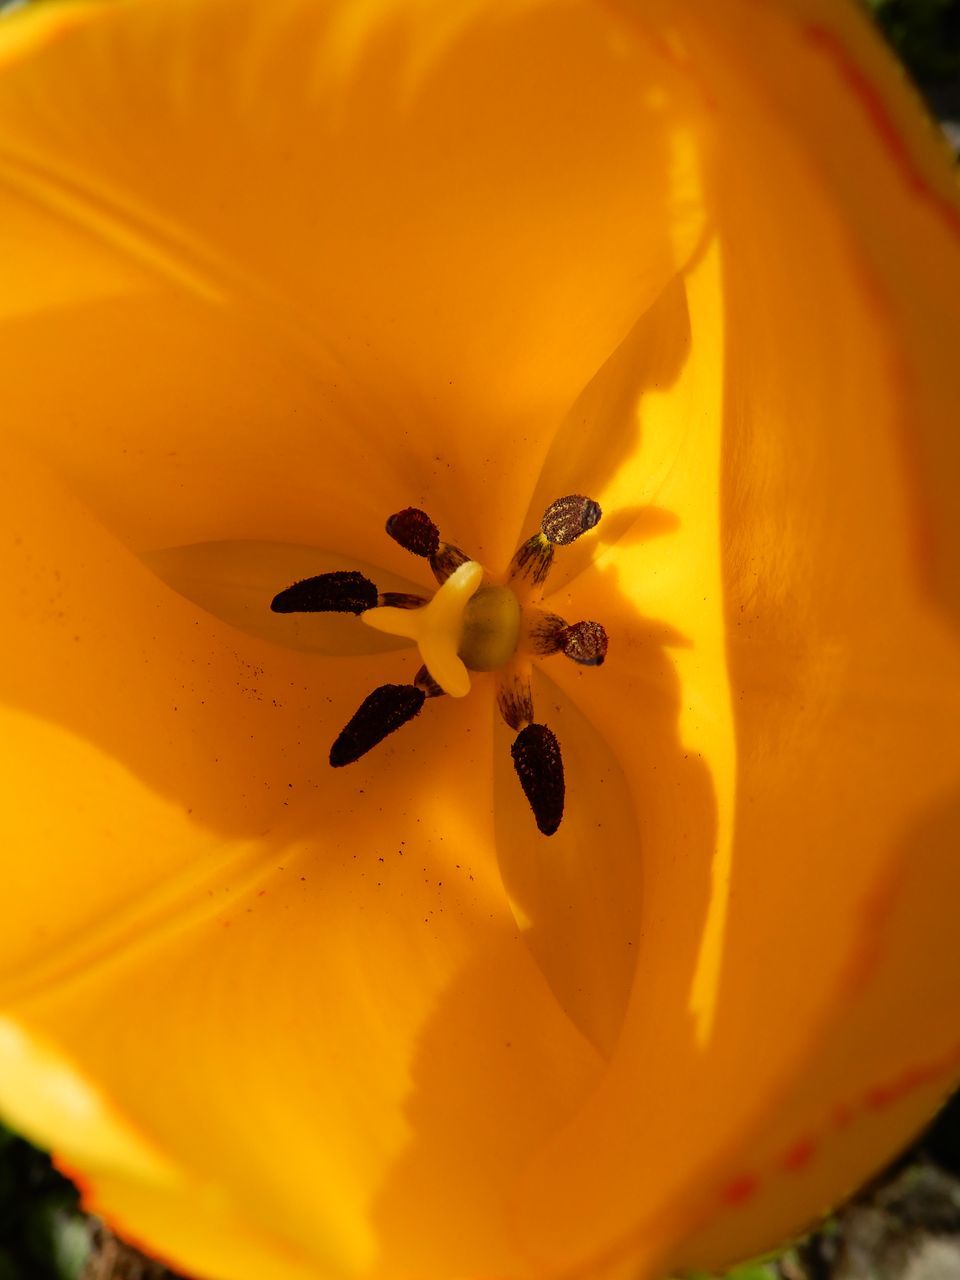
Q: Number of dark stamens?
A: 6